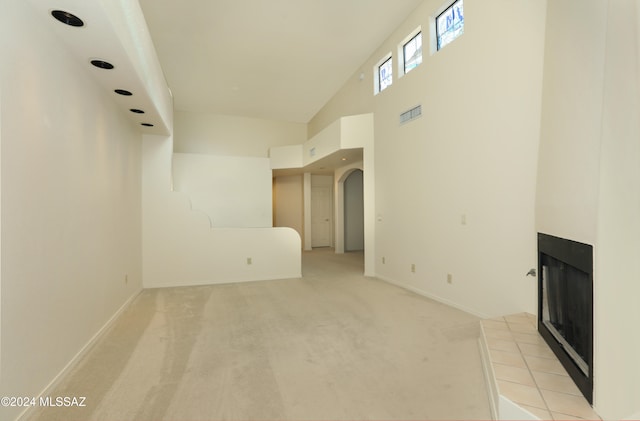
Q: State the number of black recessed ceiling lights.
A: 5